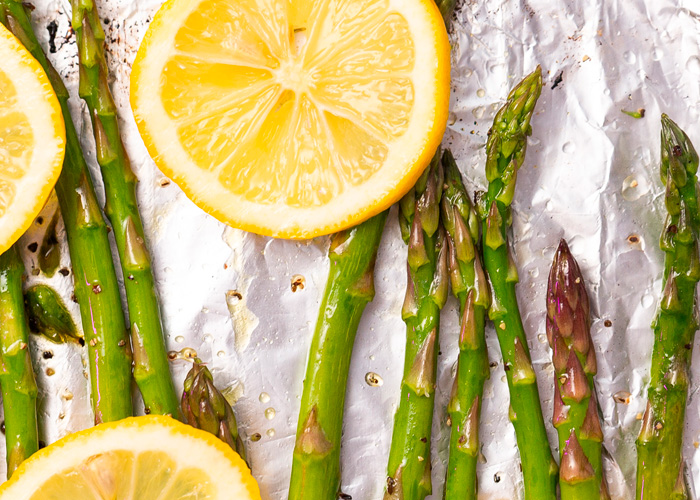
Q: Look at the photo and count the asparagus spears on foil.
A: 10